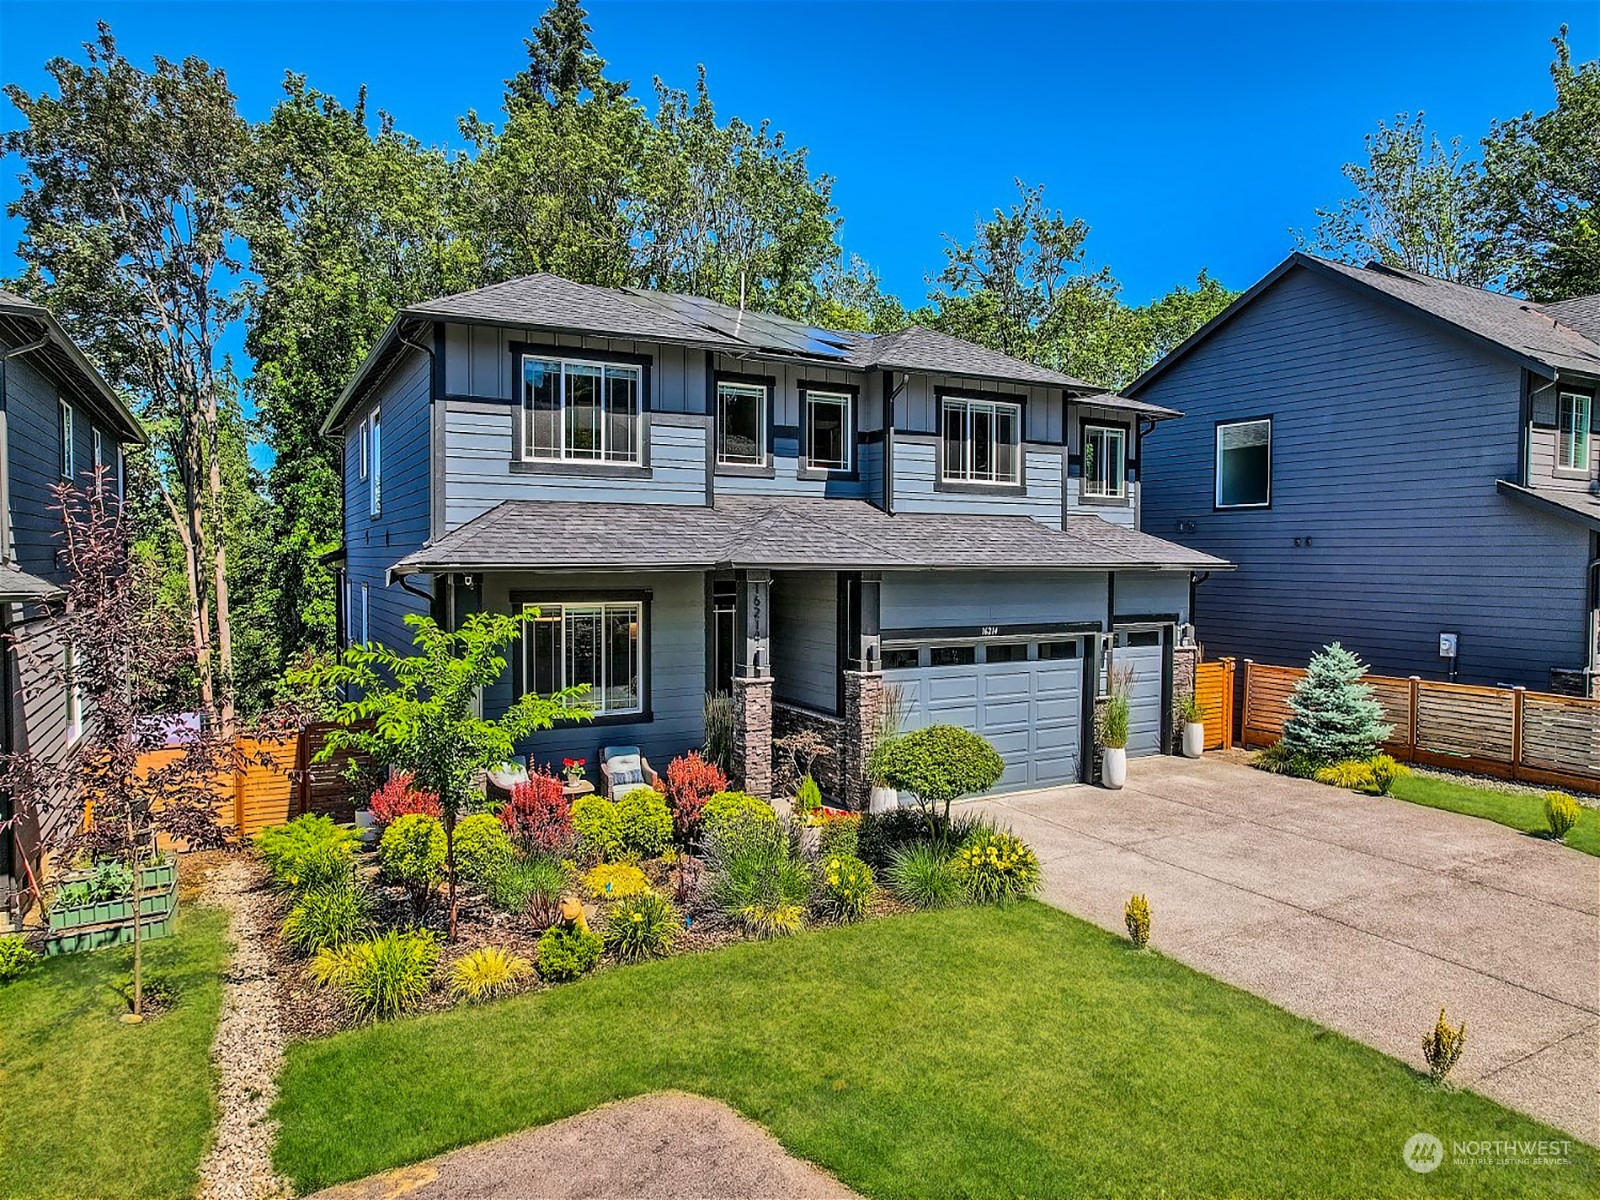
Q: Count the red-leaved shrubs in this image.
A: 3